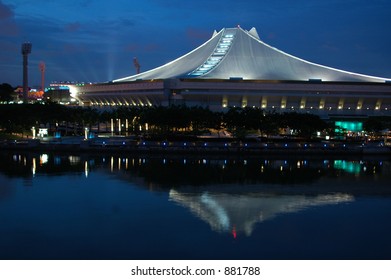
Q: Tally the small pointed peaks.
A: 2